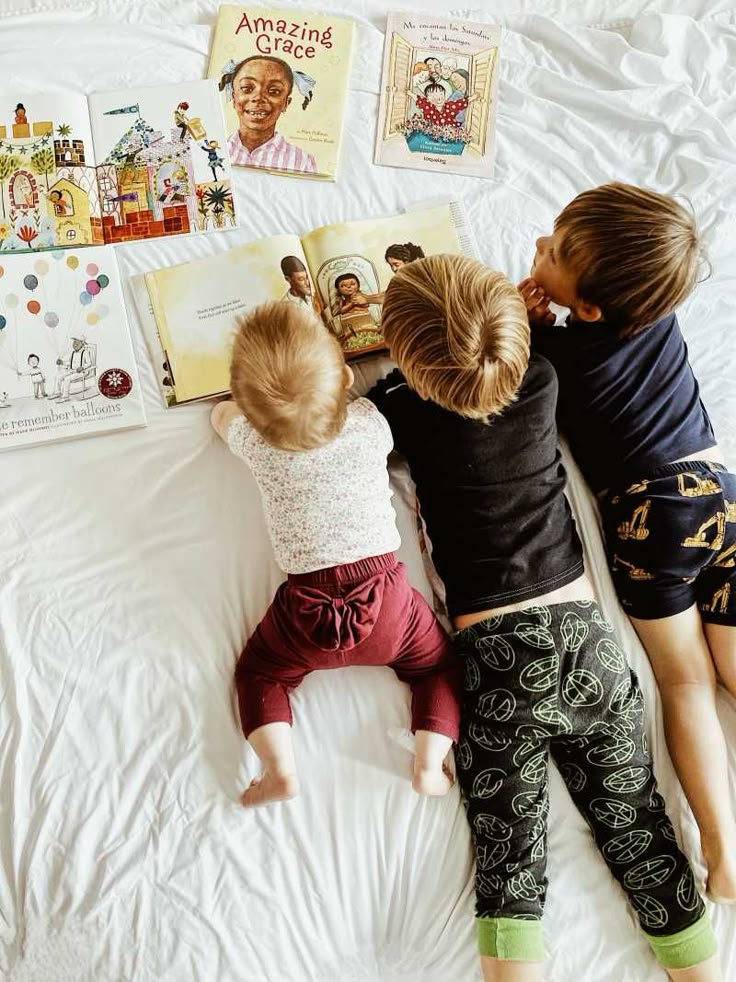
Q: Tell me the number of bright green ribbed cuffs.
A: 2